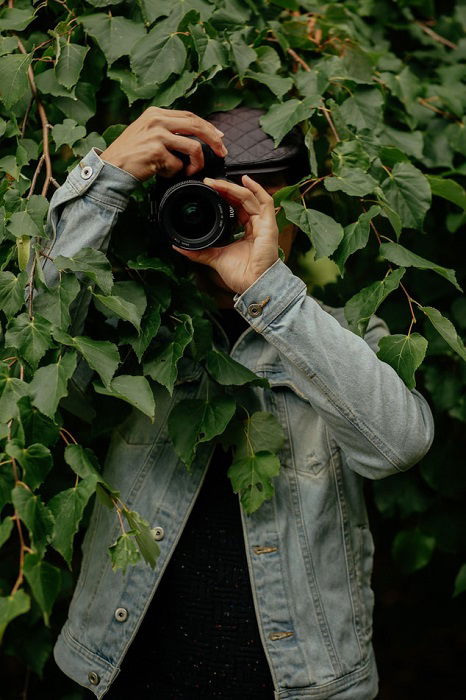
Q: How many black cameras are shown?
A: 1